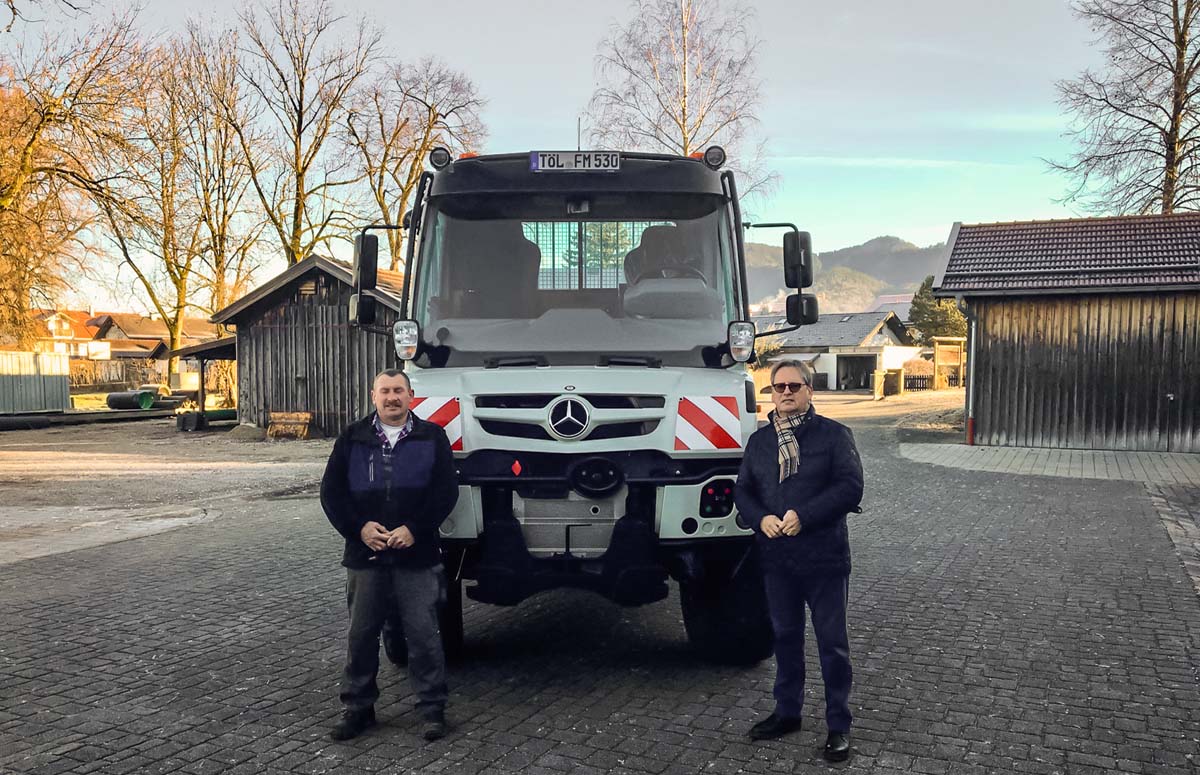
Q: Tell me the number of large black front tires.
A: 2